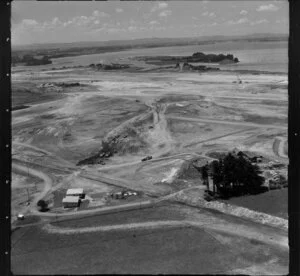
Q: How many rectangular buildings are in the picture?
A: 2